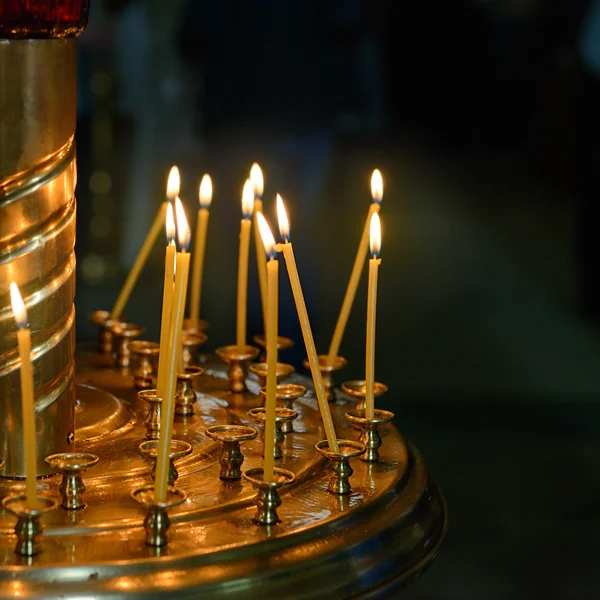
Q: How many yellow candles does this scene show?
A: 11